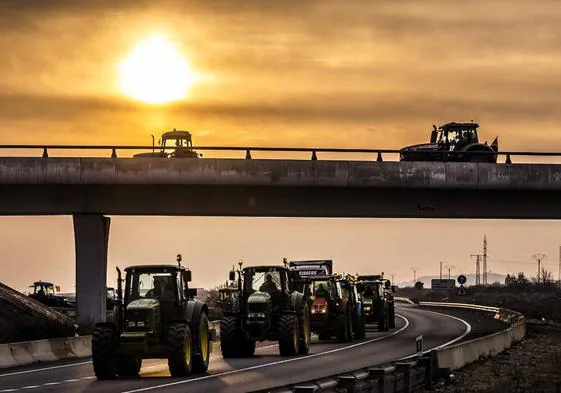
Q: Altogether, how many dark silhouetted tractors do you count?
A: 2